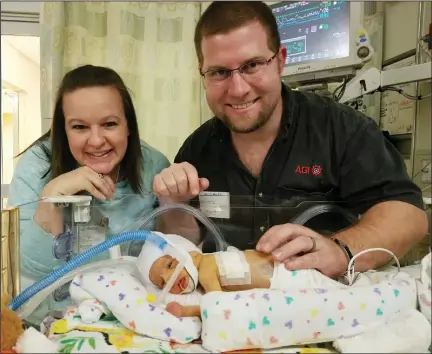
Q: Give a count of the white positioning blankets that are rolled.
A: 2